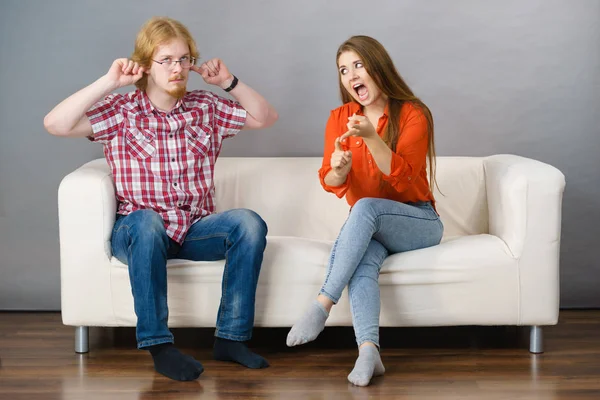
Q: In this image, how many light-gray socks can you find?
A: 2